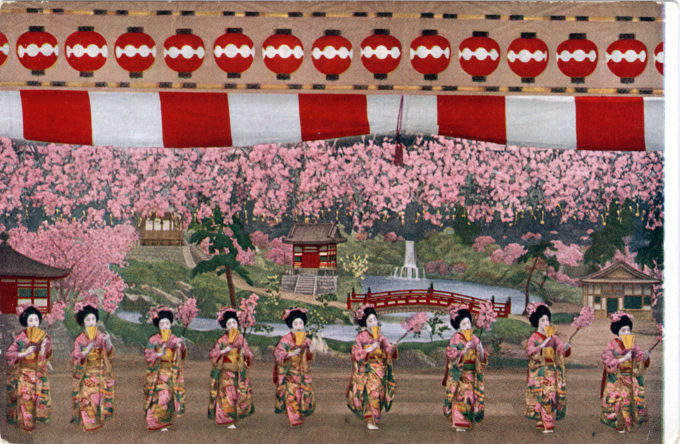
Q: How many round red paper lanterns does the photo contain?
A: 15